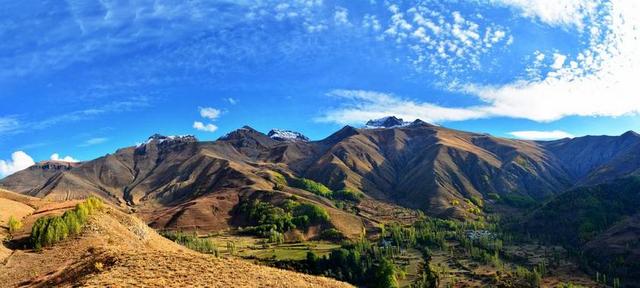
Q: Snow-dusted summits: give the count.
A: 3